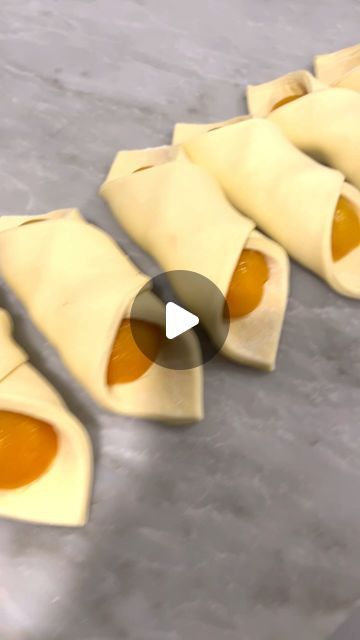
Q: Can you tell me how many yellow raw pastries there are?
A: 6